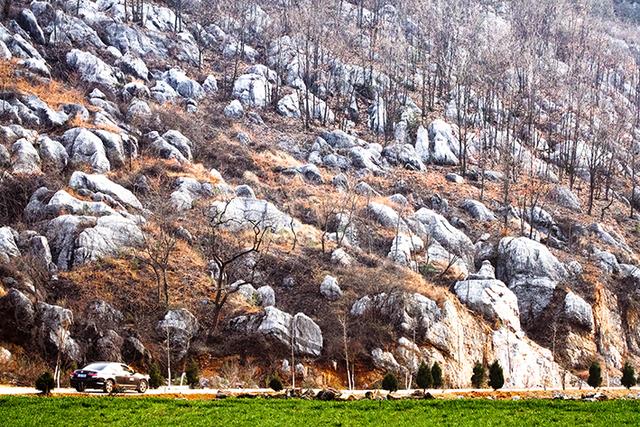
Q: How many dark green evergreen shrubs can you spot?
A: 11